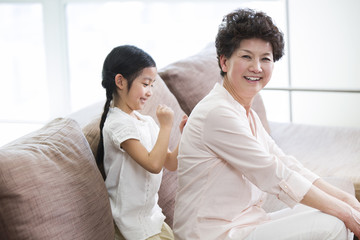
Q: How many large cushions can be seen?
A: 3